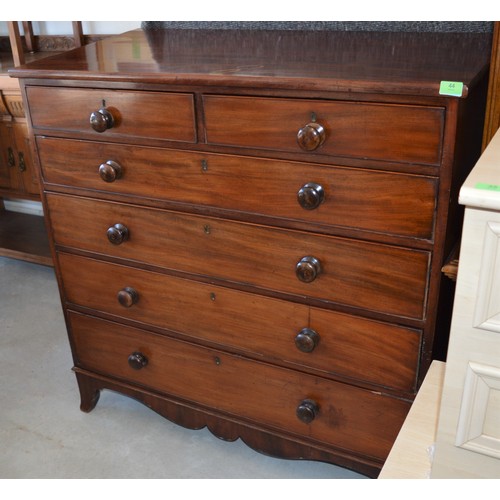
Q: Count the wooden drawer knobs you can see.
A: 10